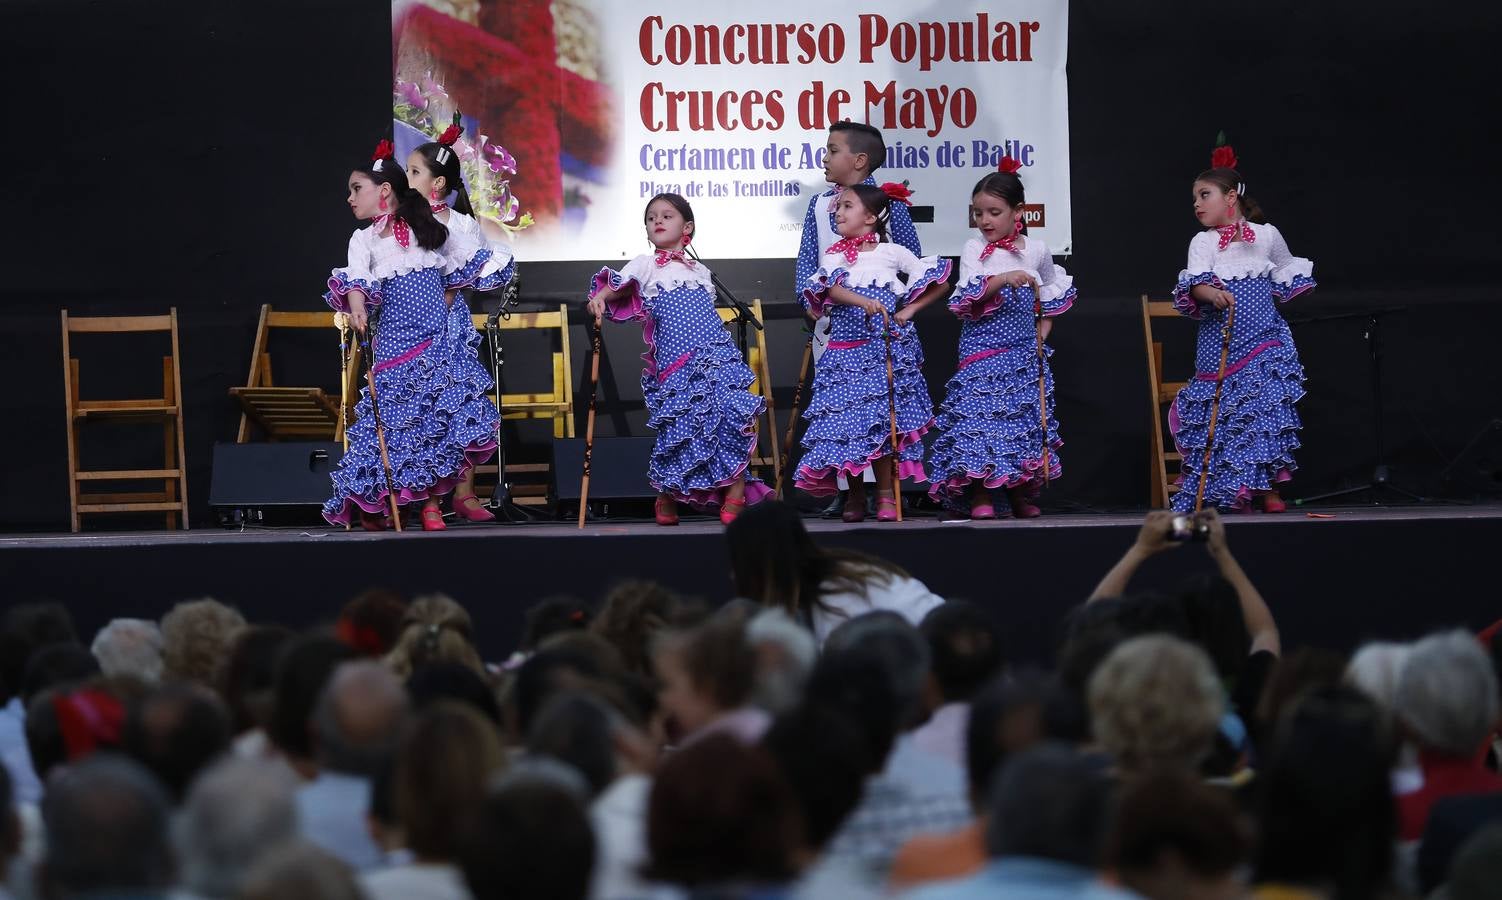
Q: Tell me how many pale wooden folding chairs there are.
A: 5